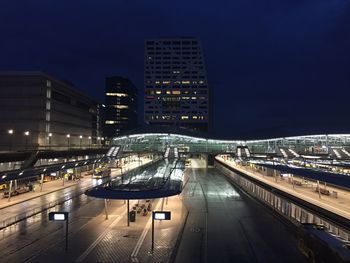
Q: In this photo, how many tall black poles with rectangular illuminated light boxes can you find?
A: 2